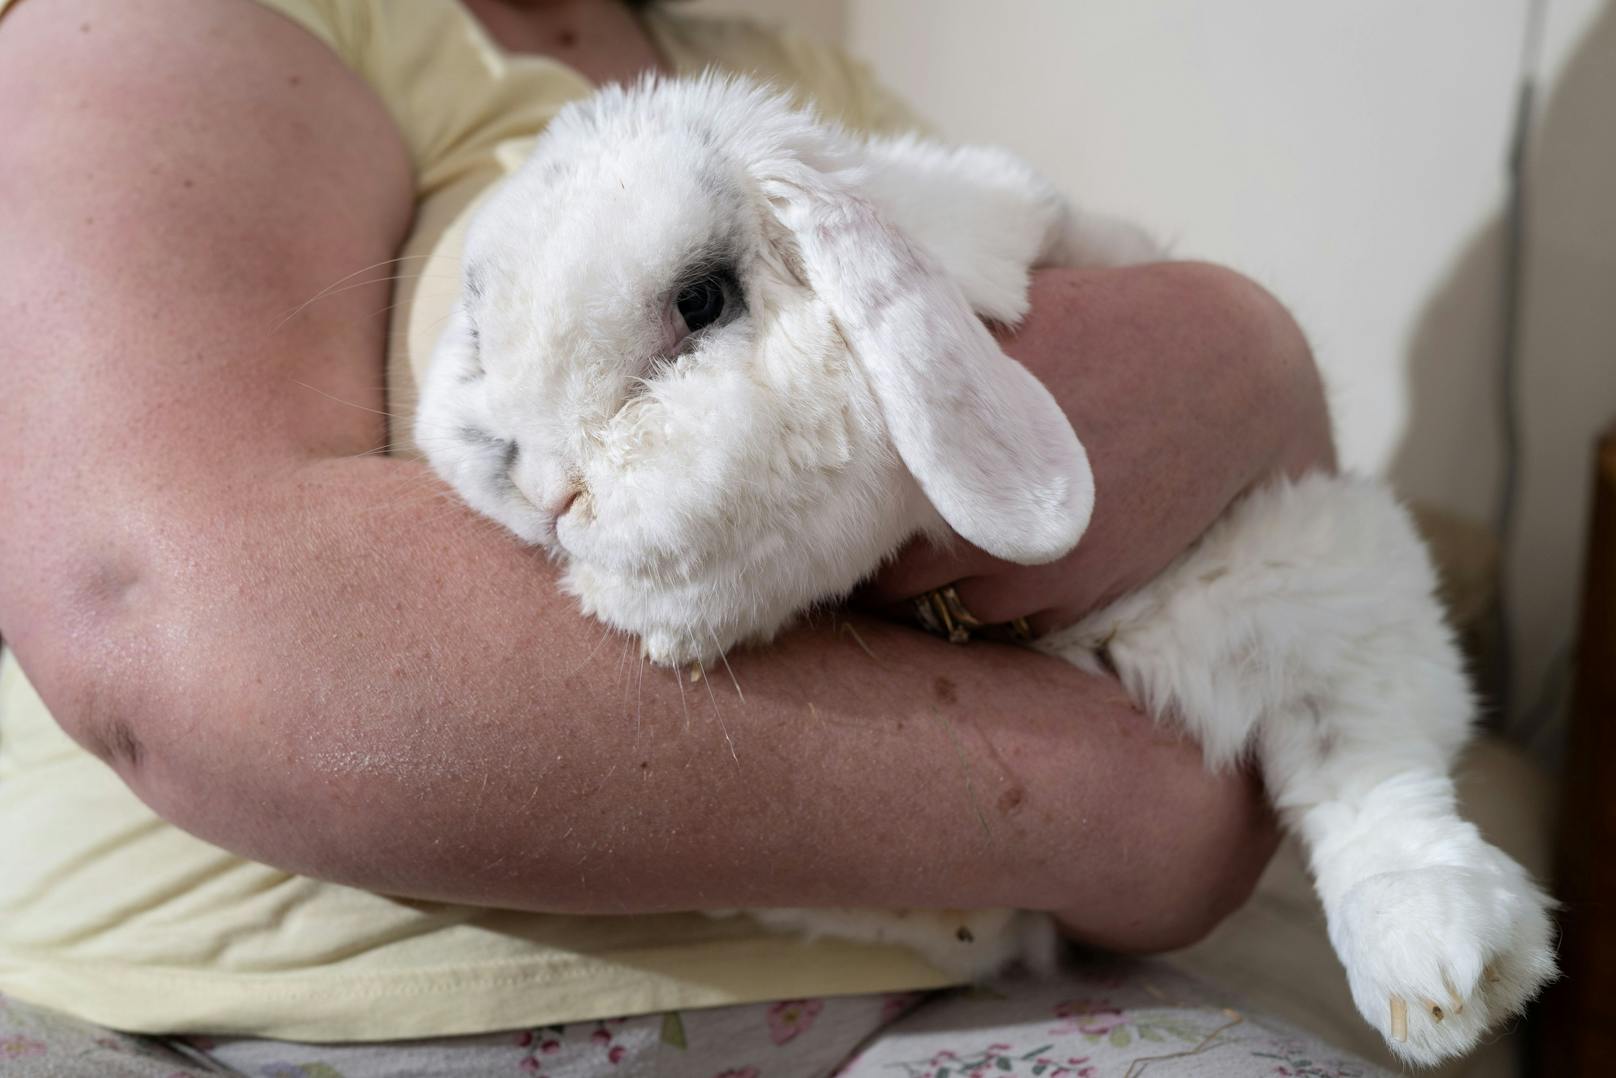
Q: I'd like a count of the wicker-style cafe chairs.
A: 0